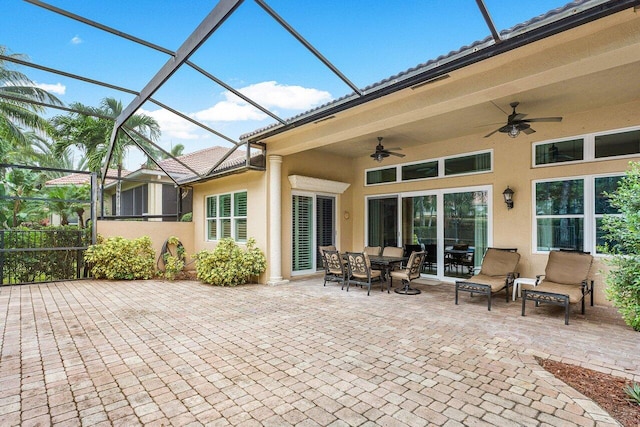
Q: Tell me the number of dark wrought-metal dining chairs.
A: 6